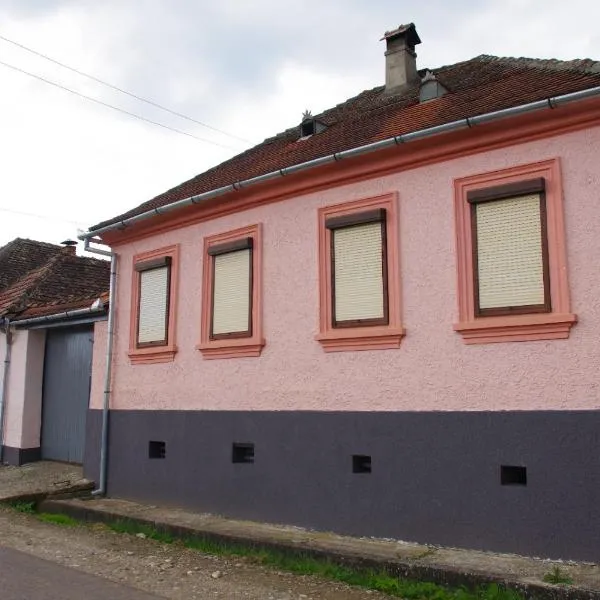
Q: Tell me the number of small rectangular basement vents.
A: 4